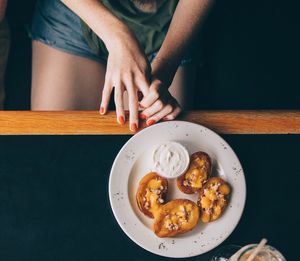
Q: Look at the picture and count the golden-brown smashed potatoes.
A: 4